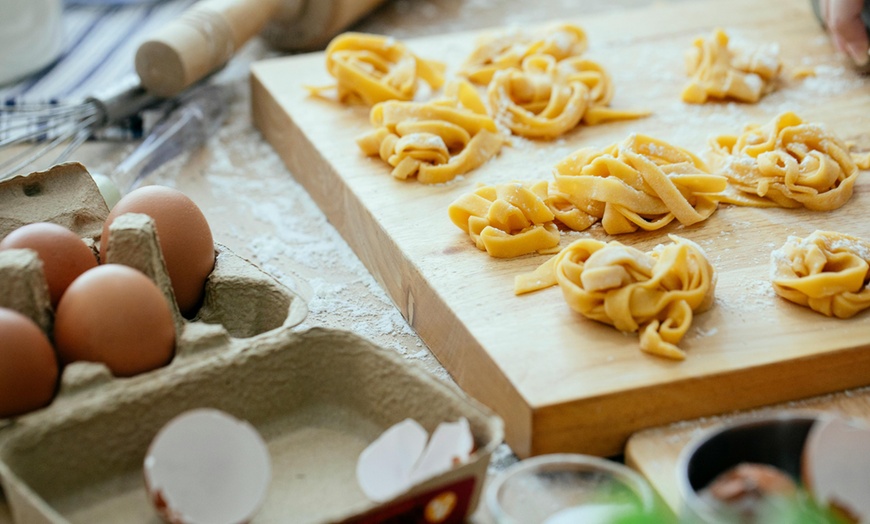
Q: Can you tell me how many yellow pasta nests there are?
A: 10